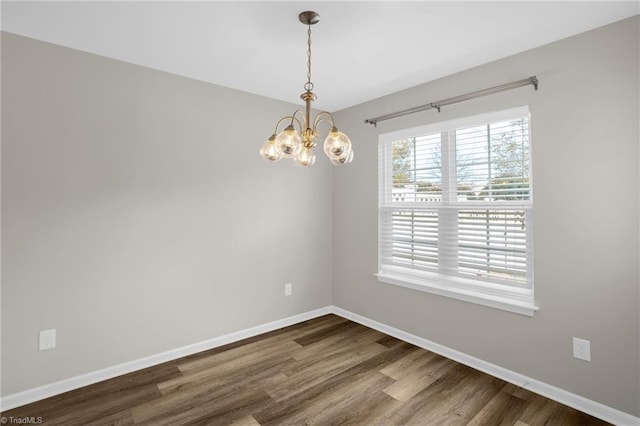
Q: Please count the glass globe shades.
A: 5